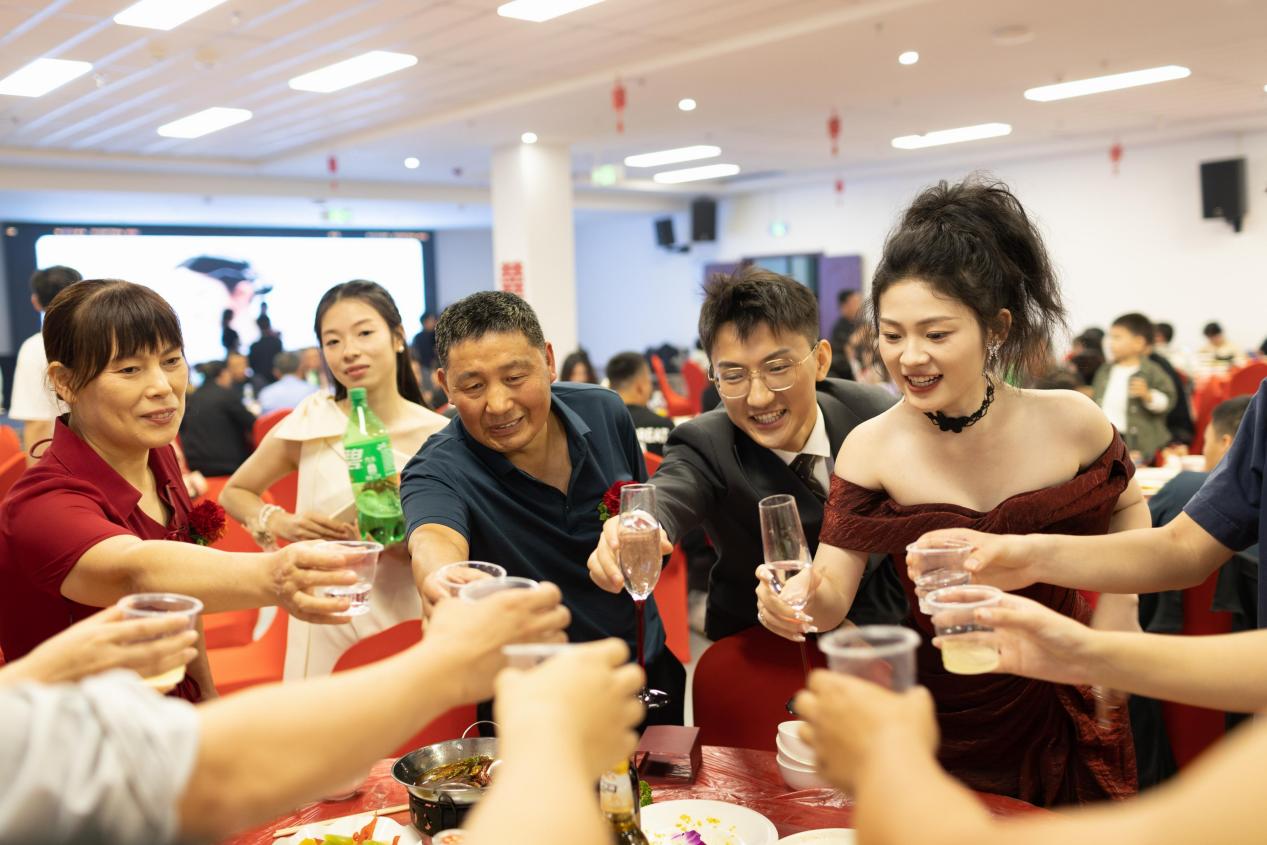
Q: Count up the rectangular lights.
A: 9